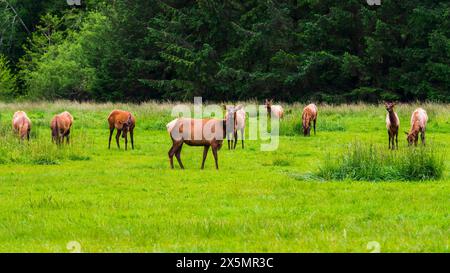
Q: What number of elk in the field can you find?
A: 9